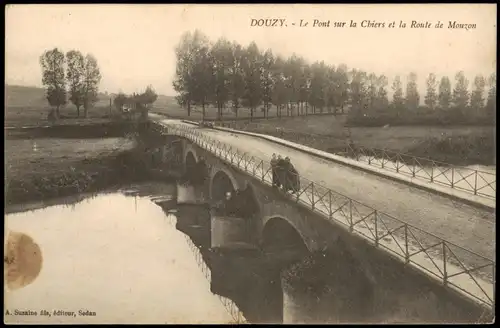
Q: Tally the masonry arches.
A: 3